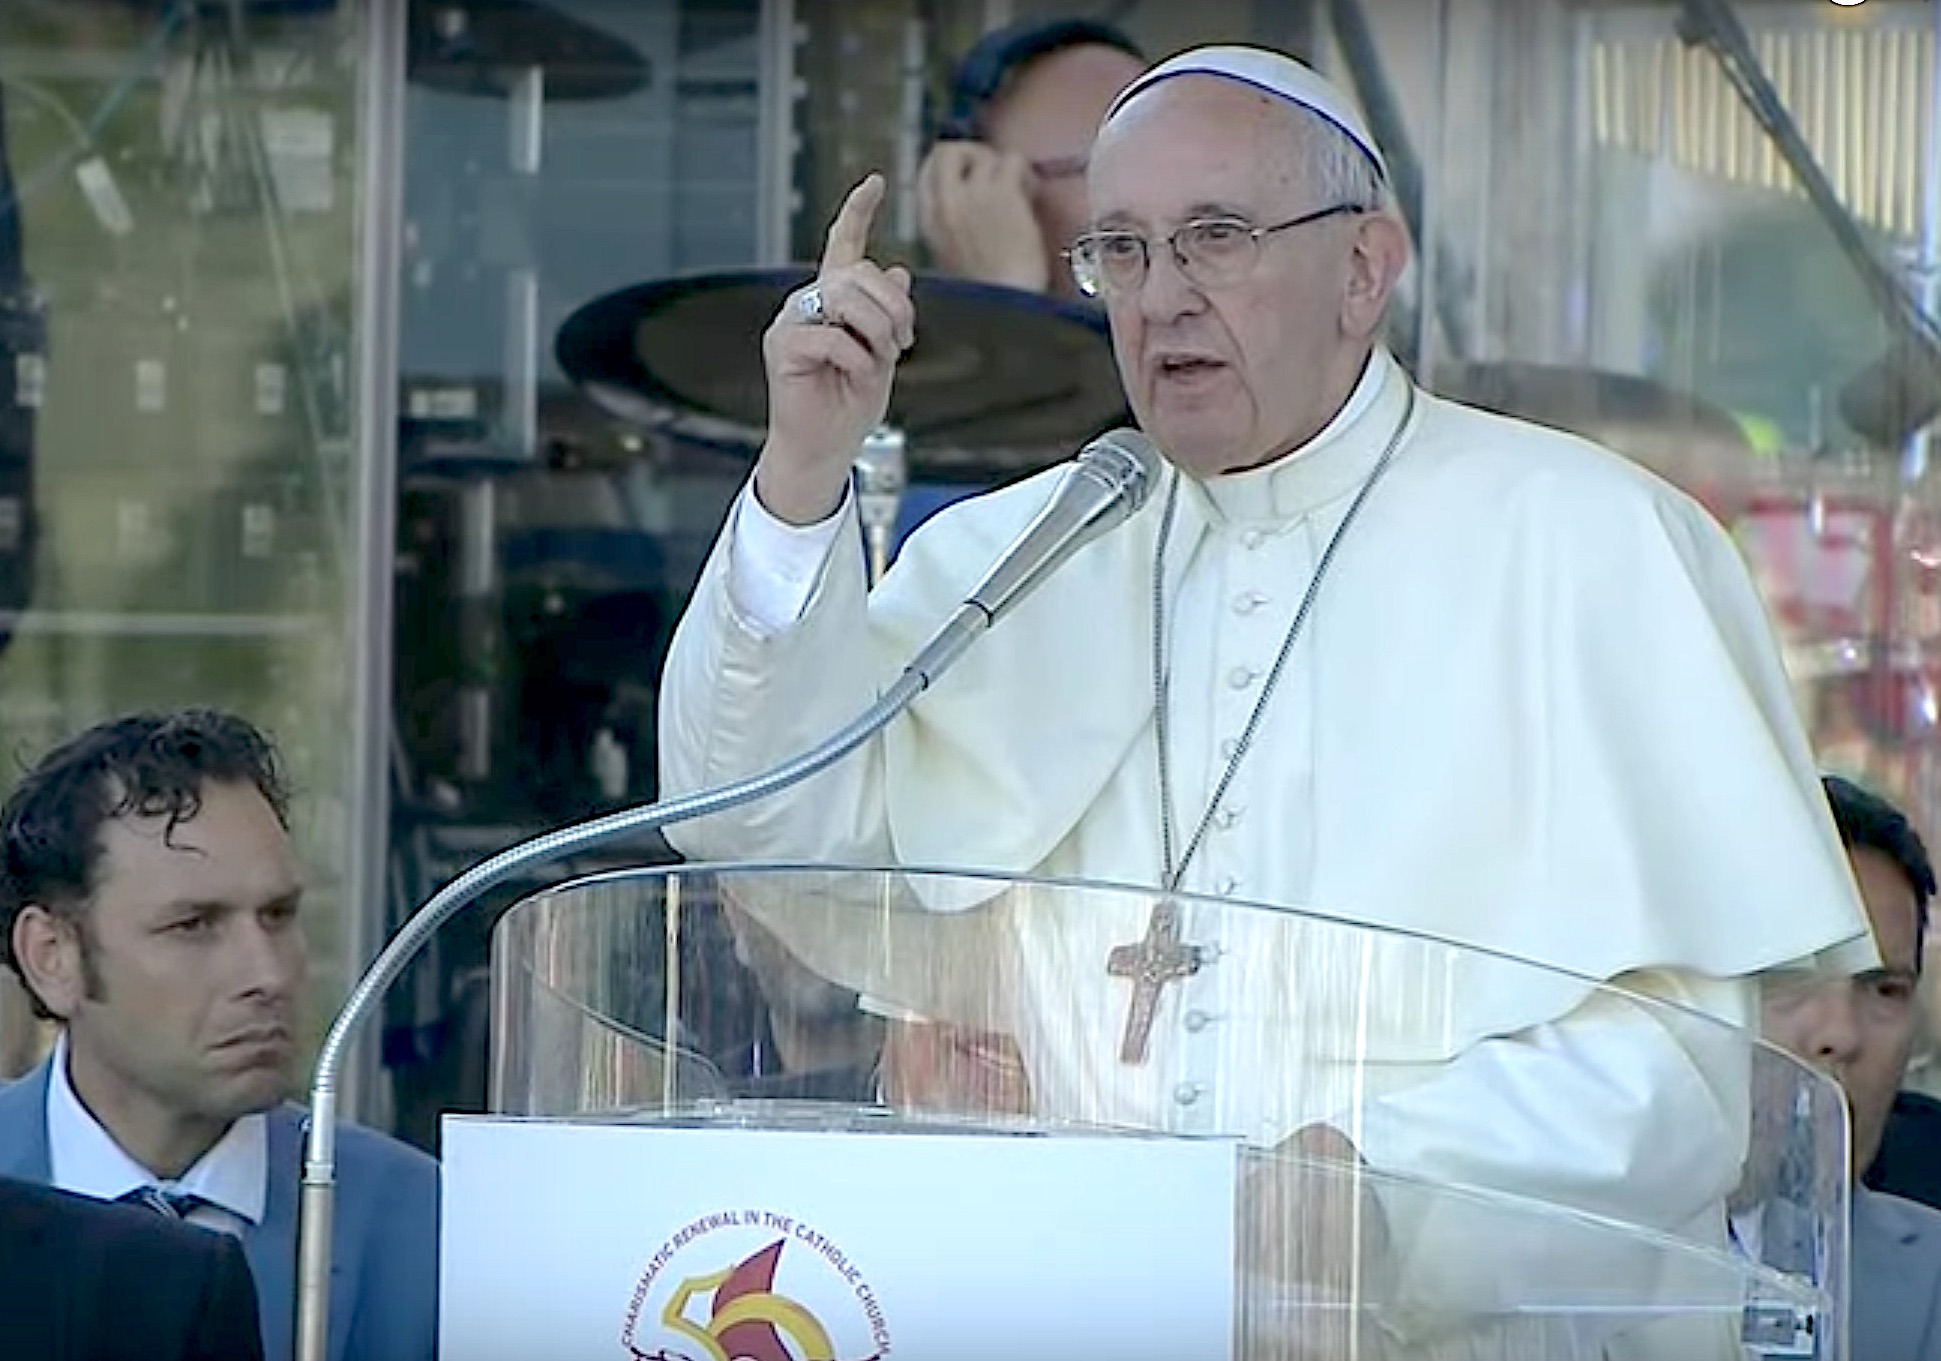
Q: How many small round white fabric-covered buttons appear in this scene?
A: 9